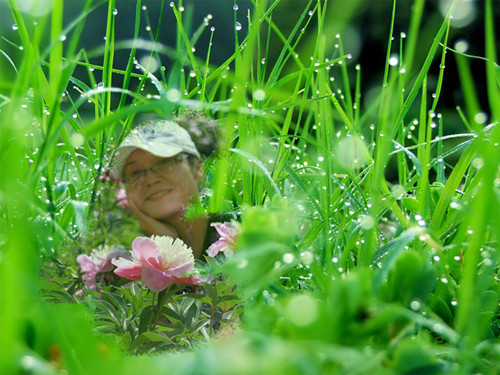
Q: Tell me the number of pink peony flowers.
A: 3